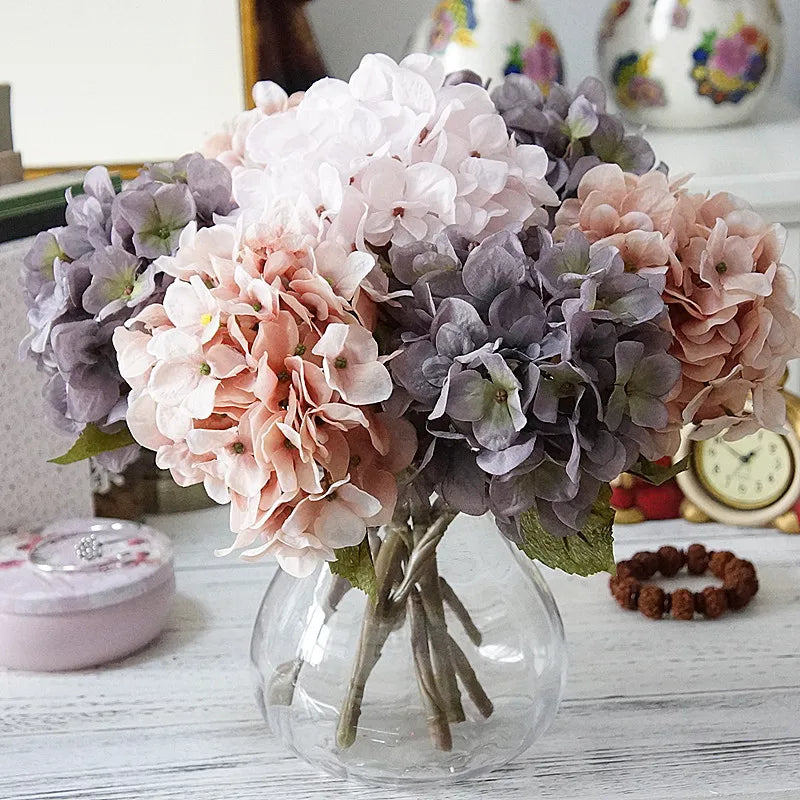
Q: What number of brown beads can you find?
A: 11